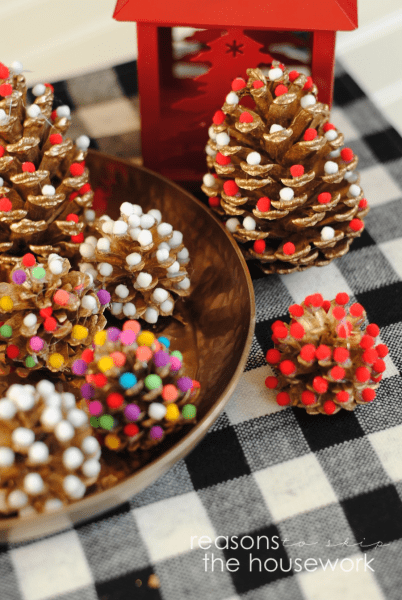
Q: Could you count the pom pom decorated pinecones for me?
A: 7